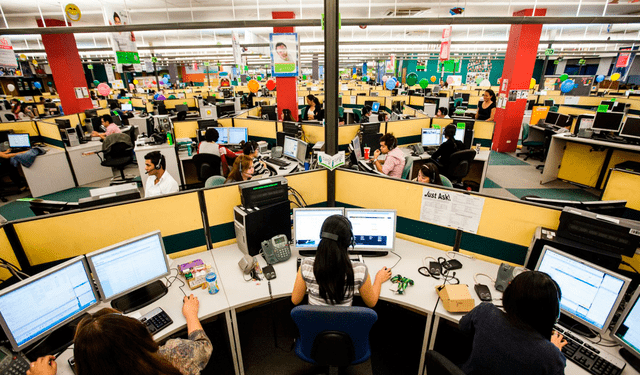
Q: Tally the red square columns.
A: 3